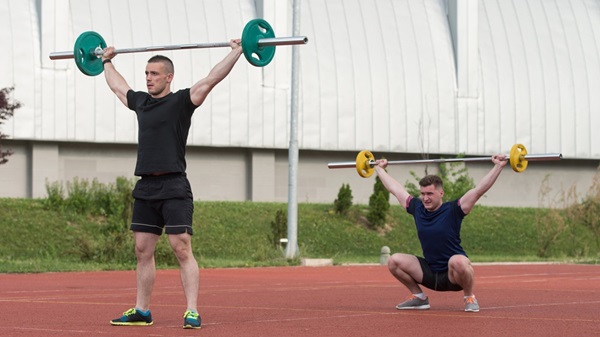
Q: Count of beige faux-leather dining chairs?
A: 0